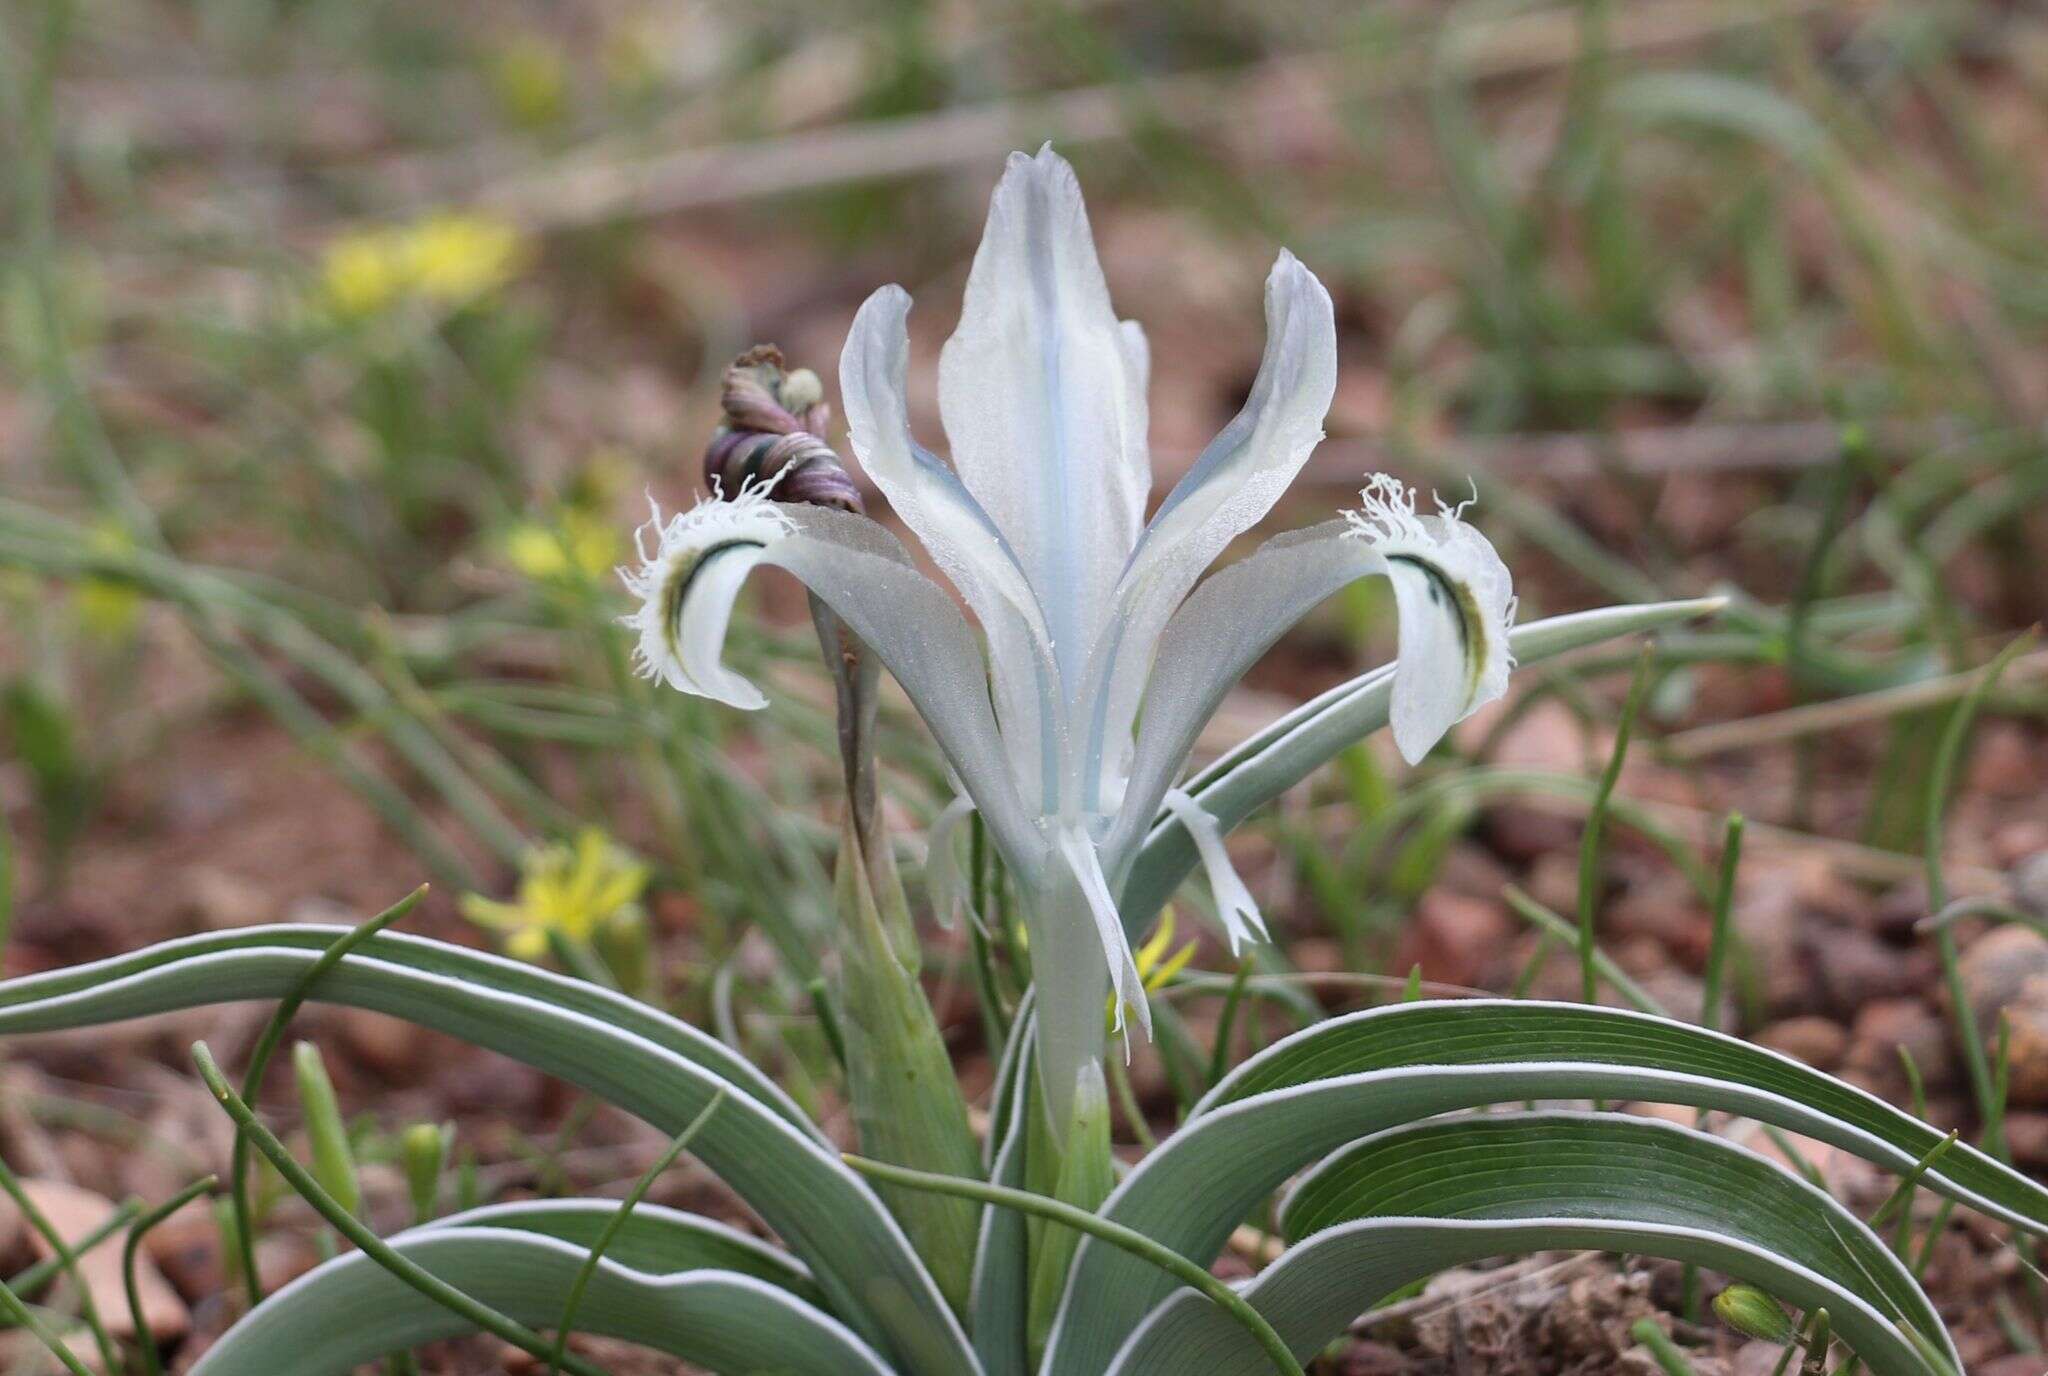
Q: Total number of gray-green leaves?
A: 5